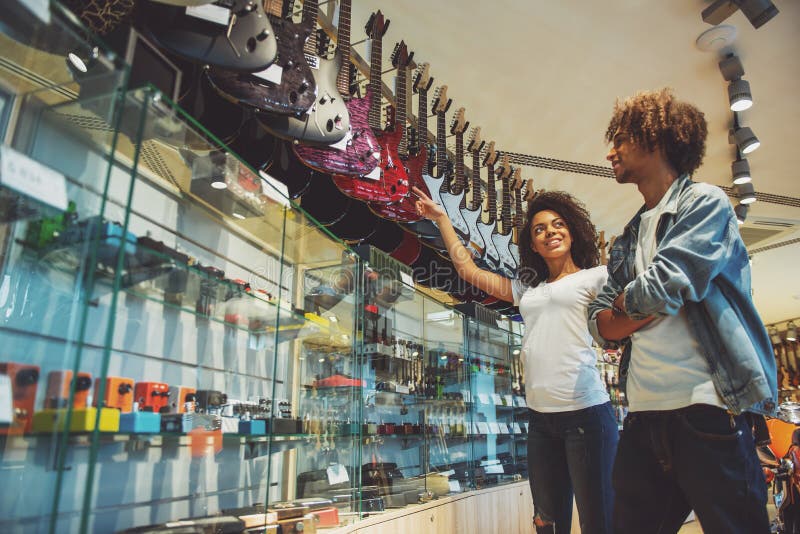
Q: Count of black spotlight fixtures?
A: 6